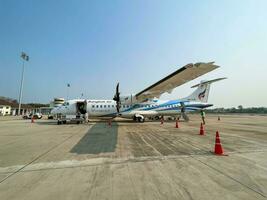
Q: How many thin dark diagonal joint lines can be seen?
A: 2